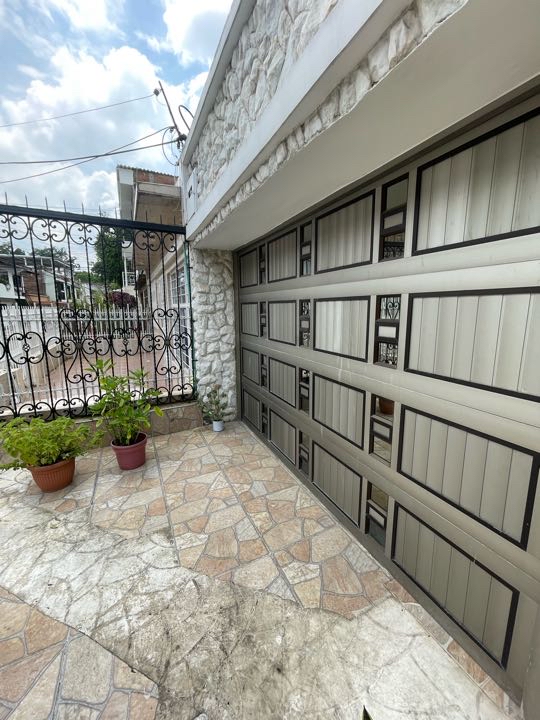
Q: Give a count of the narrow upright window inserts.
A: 12